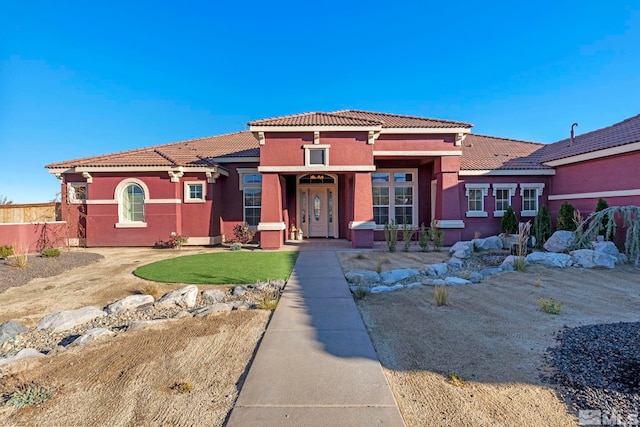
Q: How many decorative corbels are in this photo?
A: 8